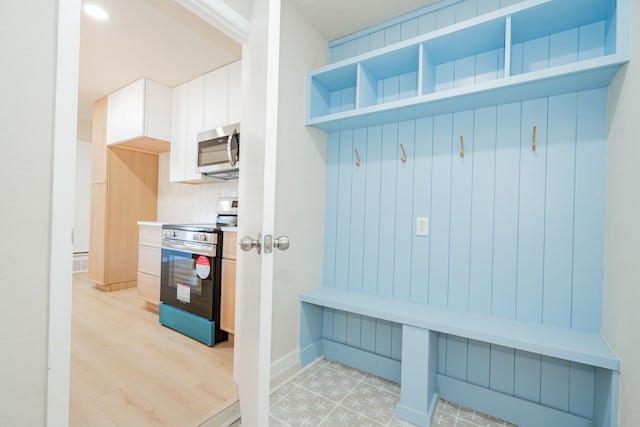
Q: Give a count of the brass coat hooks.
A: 4